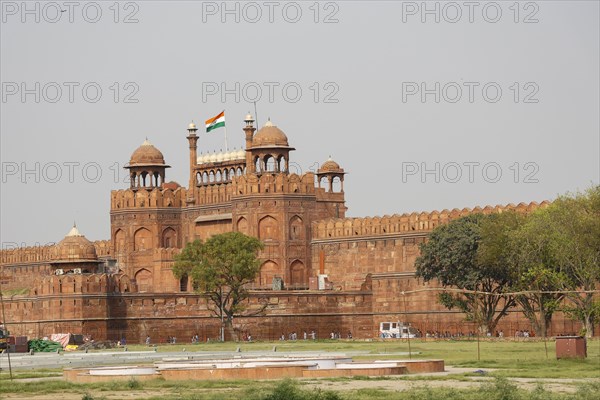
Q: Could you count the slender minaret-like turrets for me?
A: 2